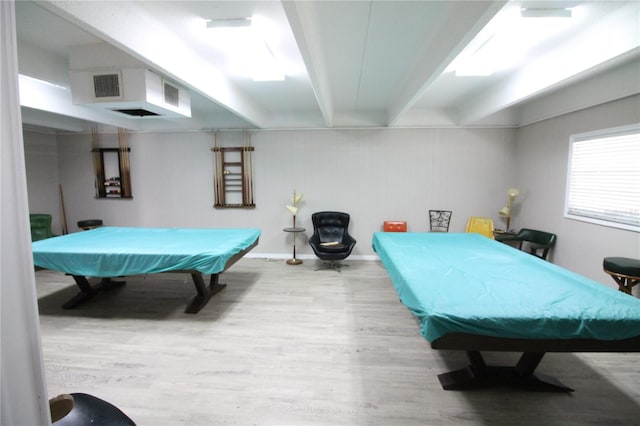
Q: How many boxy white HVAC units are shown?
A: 1